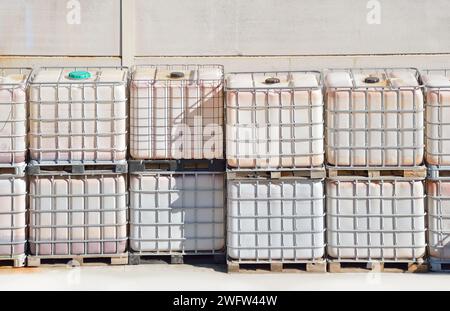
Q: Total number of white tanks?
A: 12